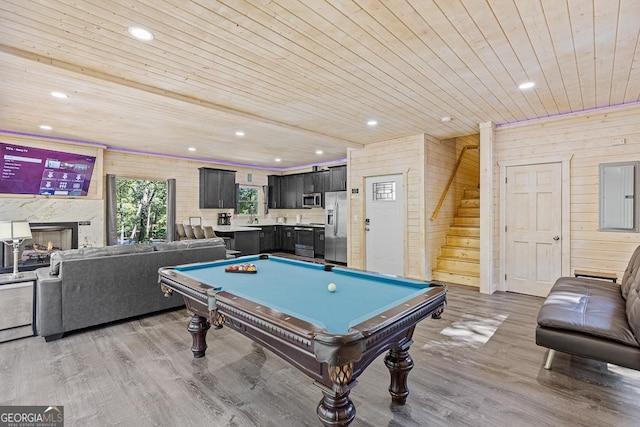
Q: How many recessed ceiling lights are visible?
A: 9